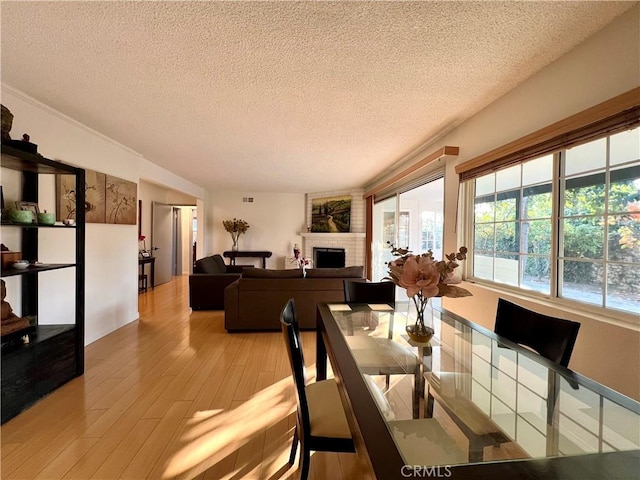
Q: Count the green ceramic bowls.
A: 2